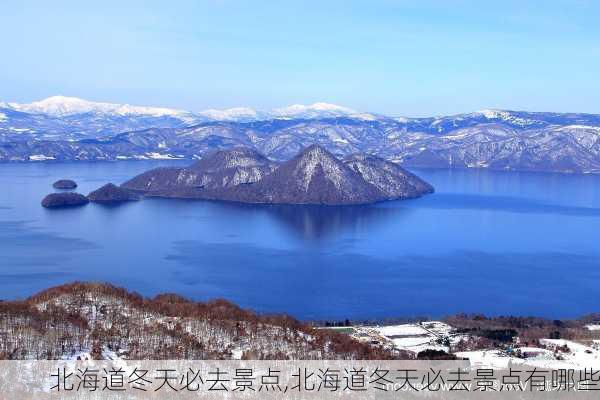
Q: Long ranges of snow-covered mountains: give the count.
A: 1